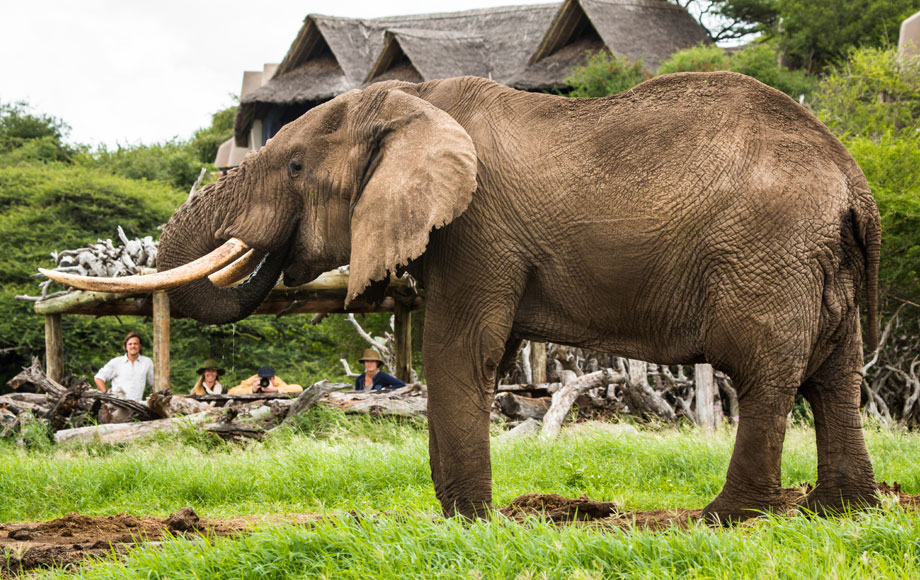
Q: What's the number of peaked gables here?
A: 3